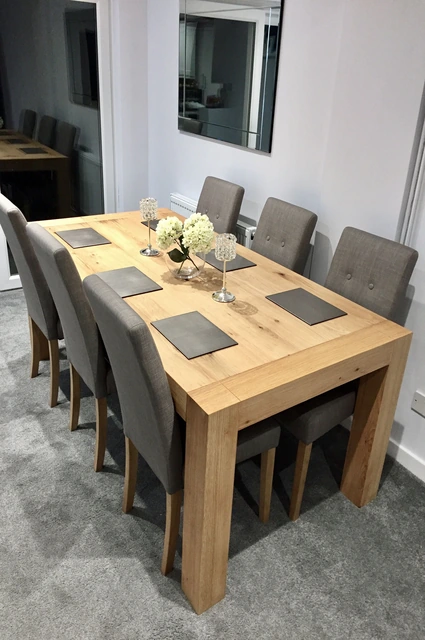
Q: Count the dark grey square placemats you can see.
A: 6